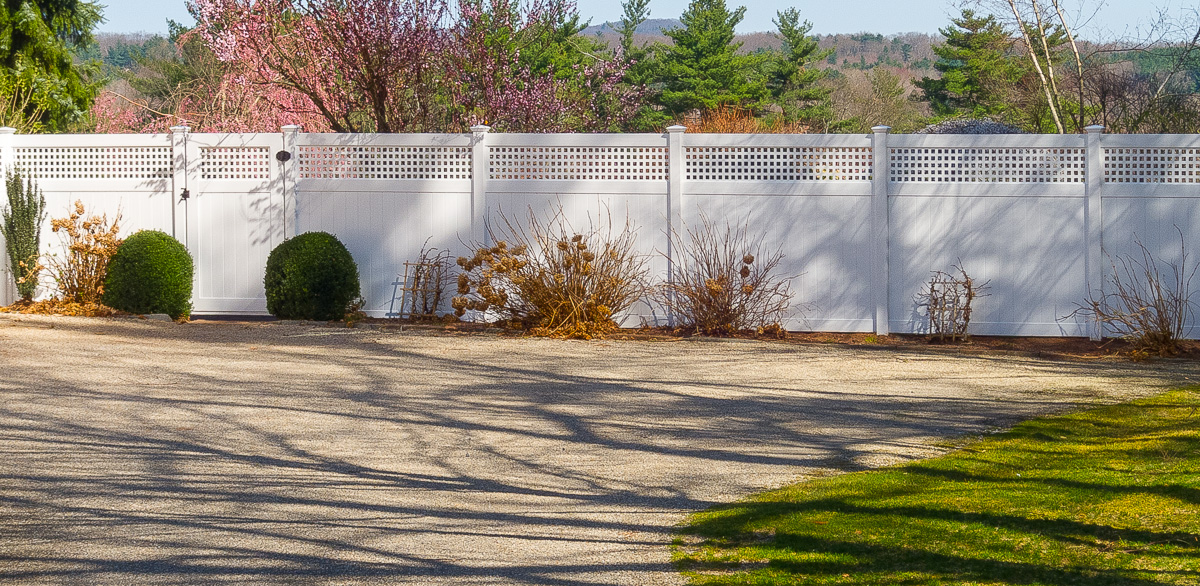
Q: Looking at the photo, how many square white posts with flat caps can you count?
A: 7